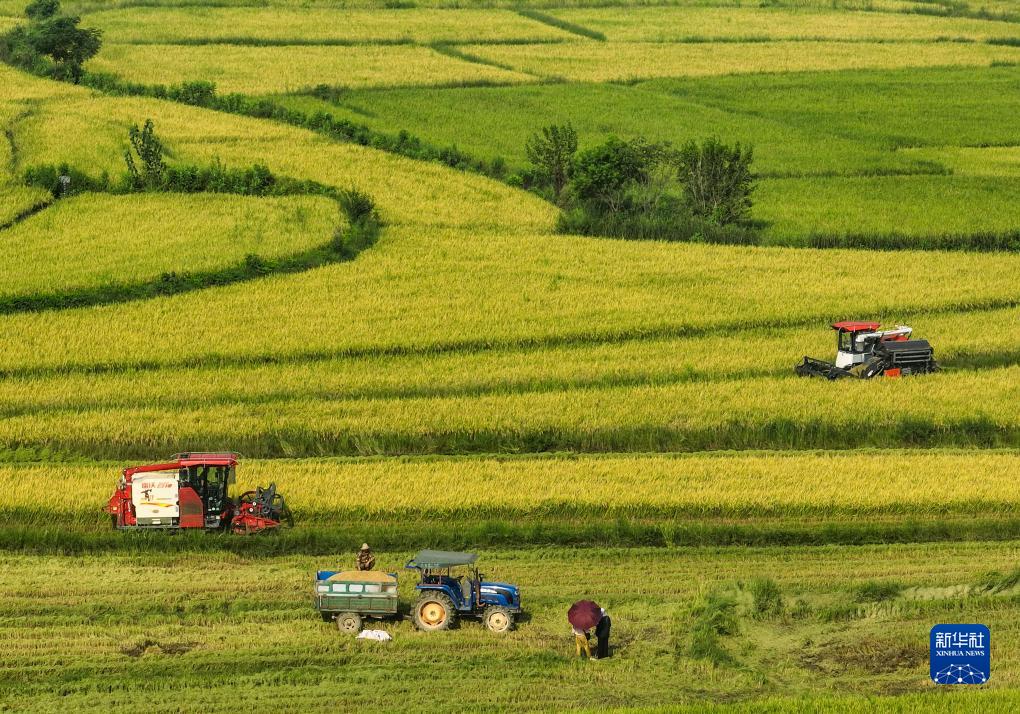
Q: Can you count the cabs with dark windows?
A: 2